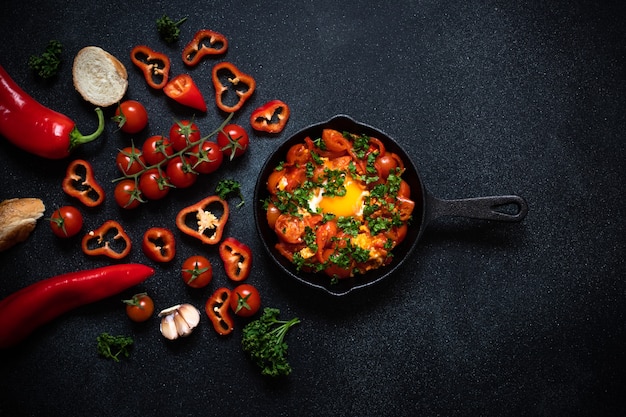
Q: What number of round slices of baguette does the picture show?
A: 1